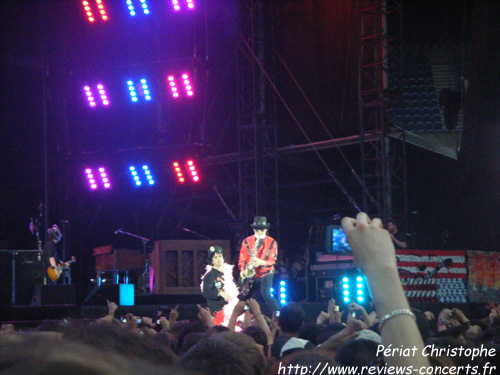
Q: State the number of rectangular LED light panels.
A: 11